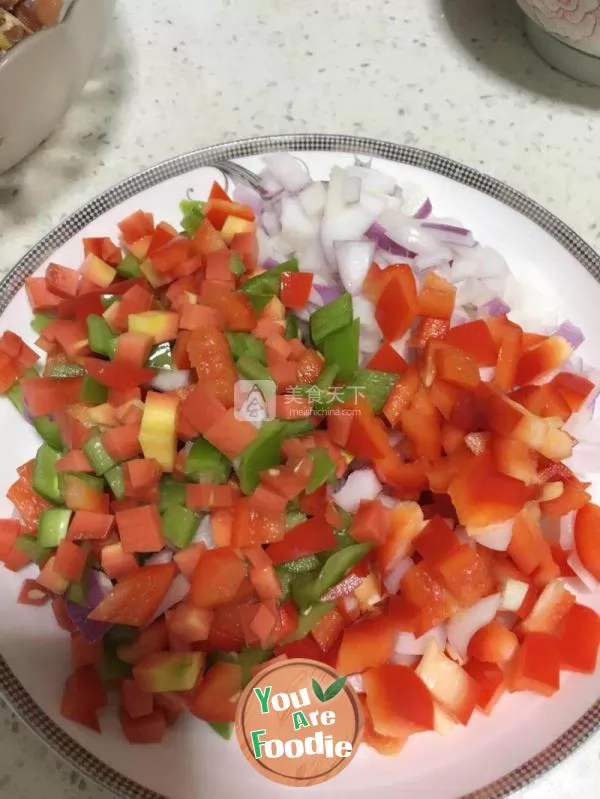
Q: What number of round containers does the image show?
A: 3